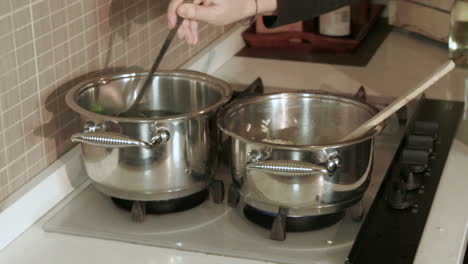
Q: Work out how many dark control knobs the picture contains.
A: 5